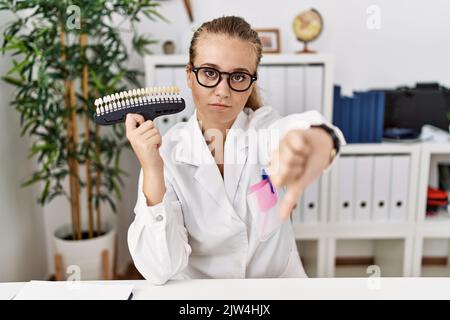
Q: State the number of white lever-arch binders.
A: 12